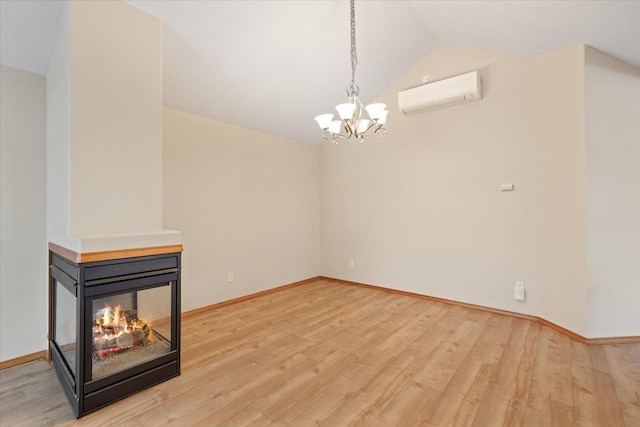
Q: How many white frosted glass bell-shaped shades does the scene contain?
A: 6